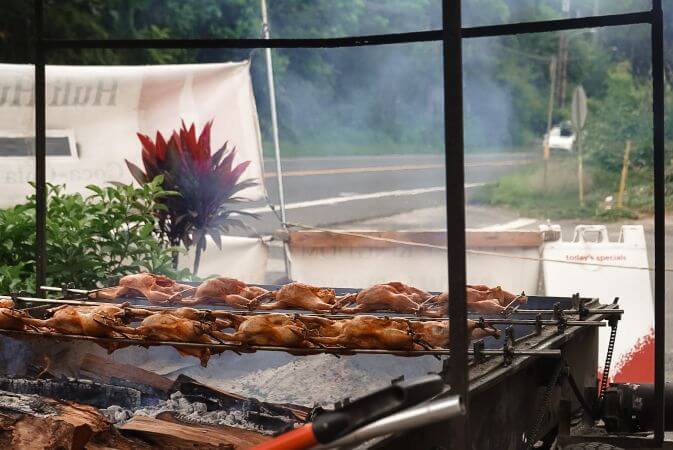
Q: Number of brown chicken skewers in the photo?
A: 2